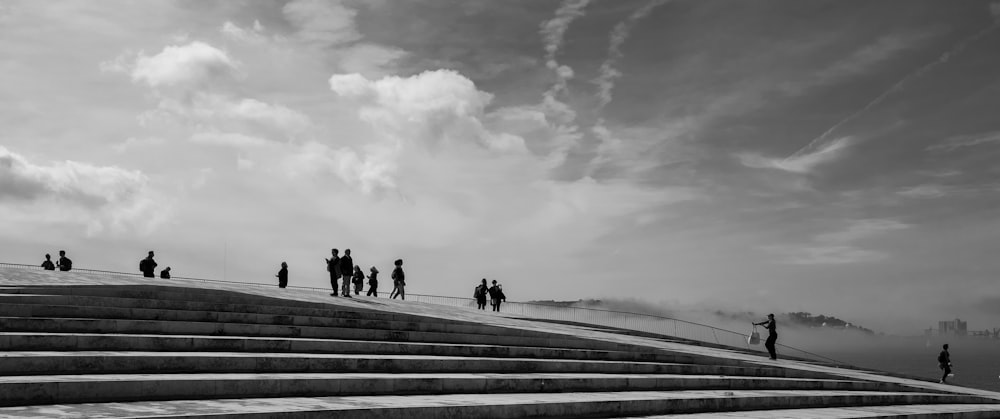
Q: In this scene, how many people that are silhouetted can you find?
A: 14